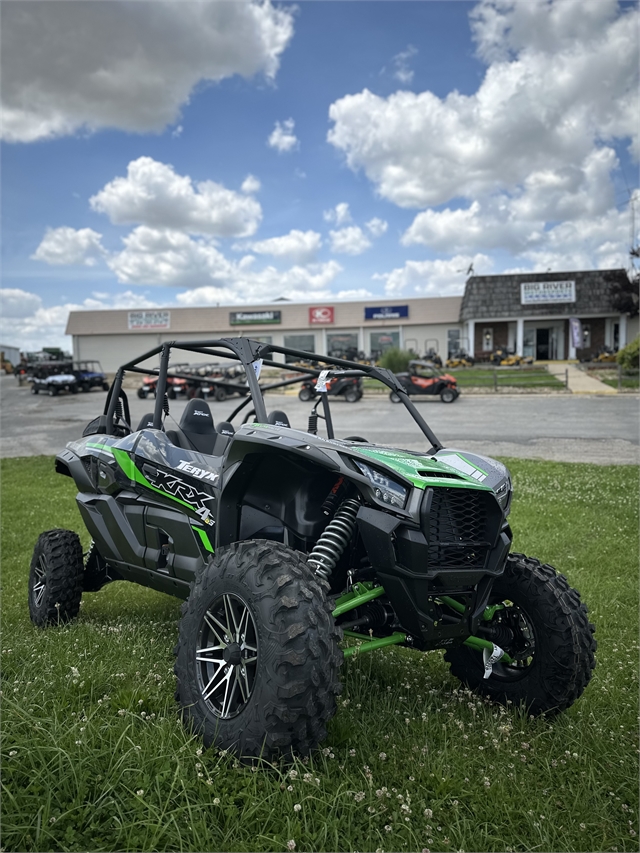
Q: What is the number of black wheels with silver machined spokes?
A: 2